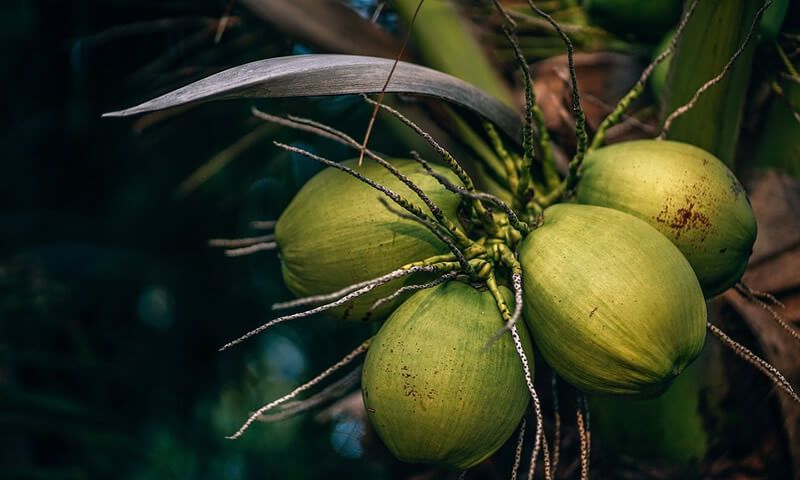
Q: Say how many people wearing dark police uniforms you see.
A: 0